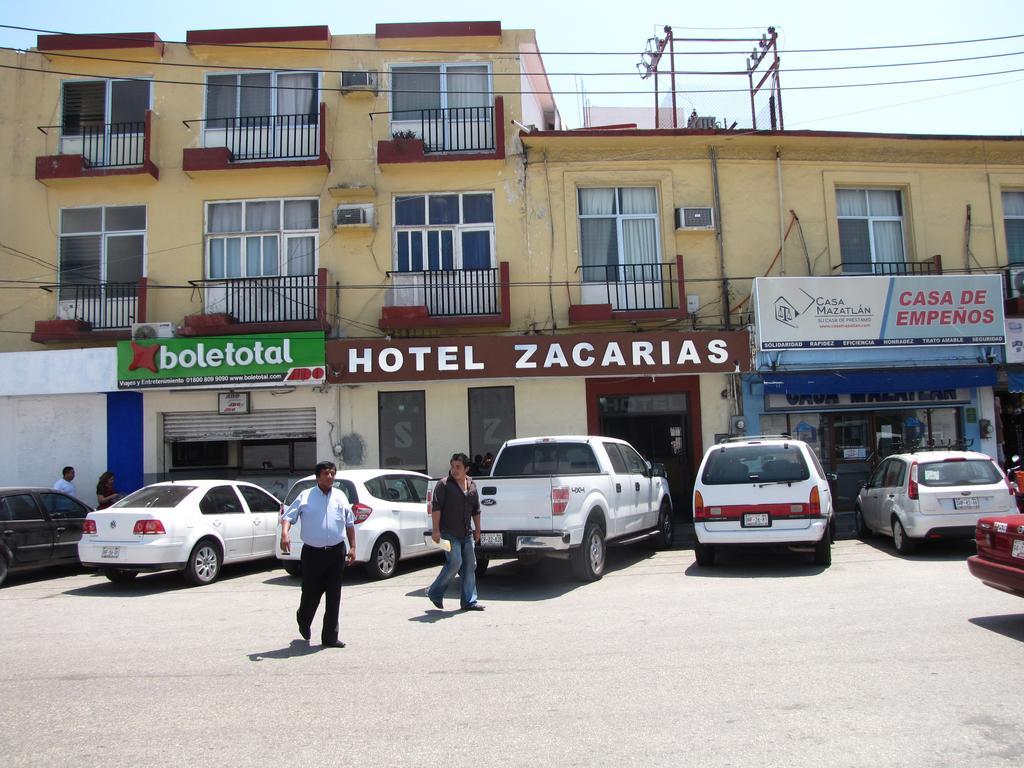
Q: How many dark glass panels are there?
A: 2